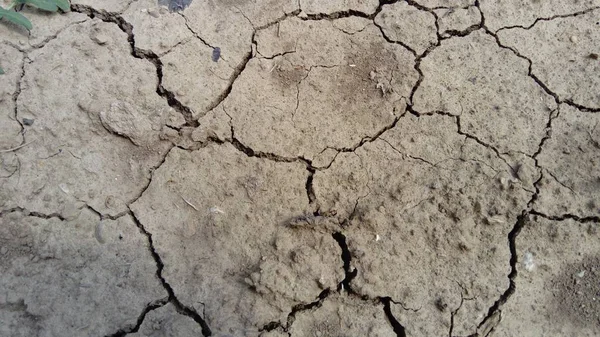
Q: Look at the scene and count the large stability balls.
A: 0